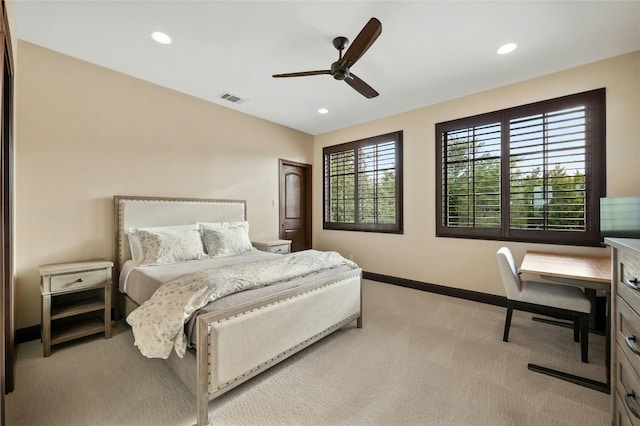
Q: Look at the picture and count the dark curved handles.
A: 3